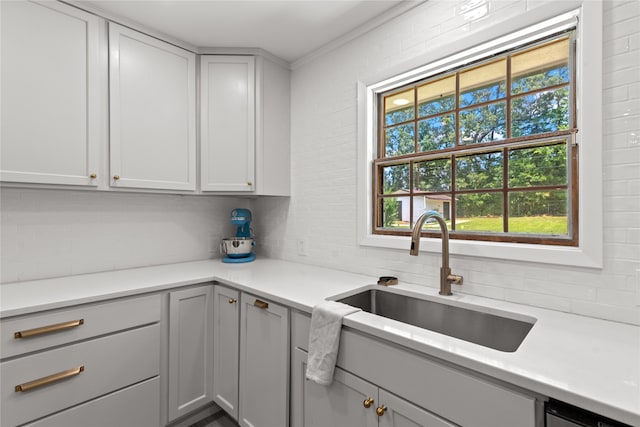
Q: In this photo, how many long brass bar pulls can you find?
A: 2